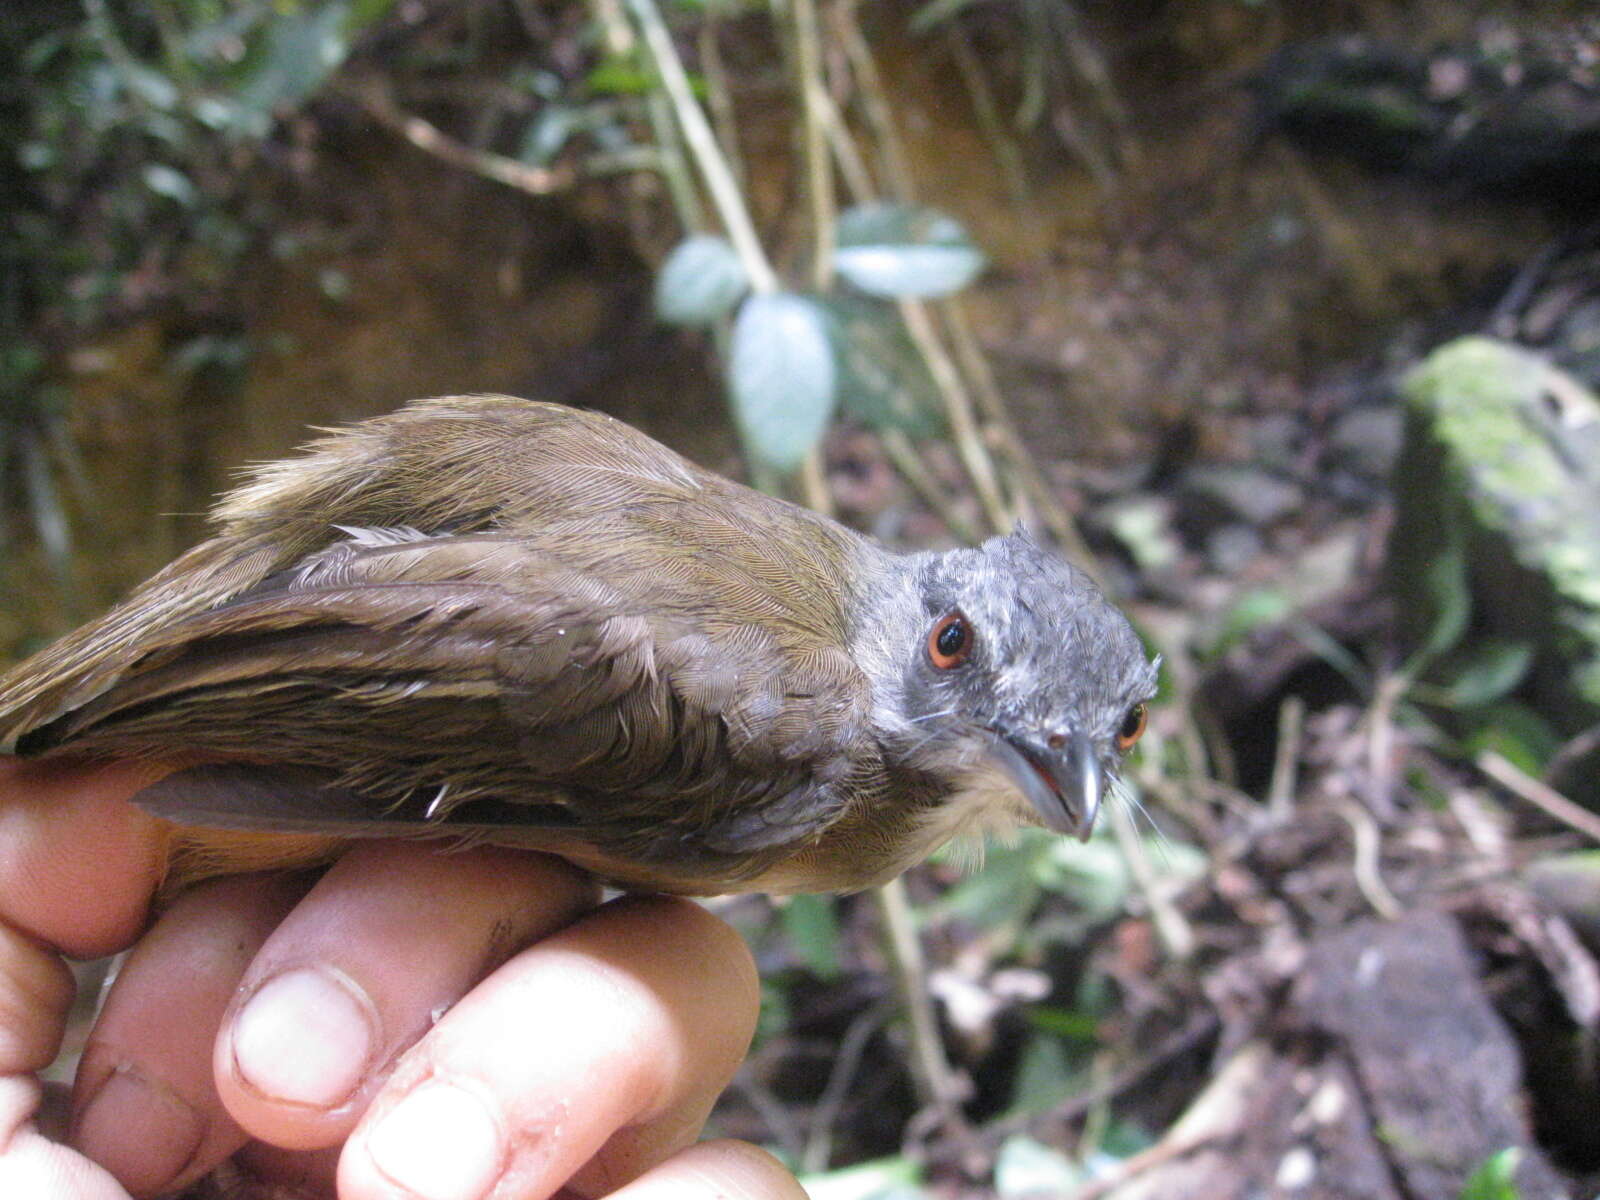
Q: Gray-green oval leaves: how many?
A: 3